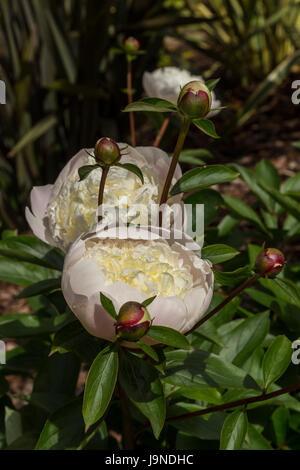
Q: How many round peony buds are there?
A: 5